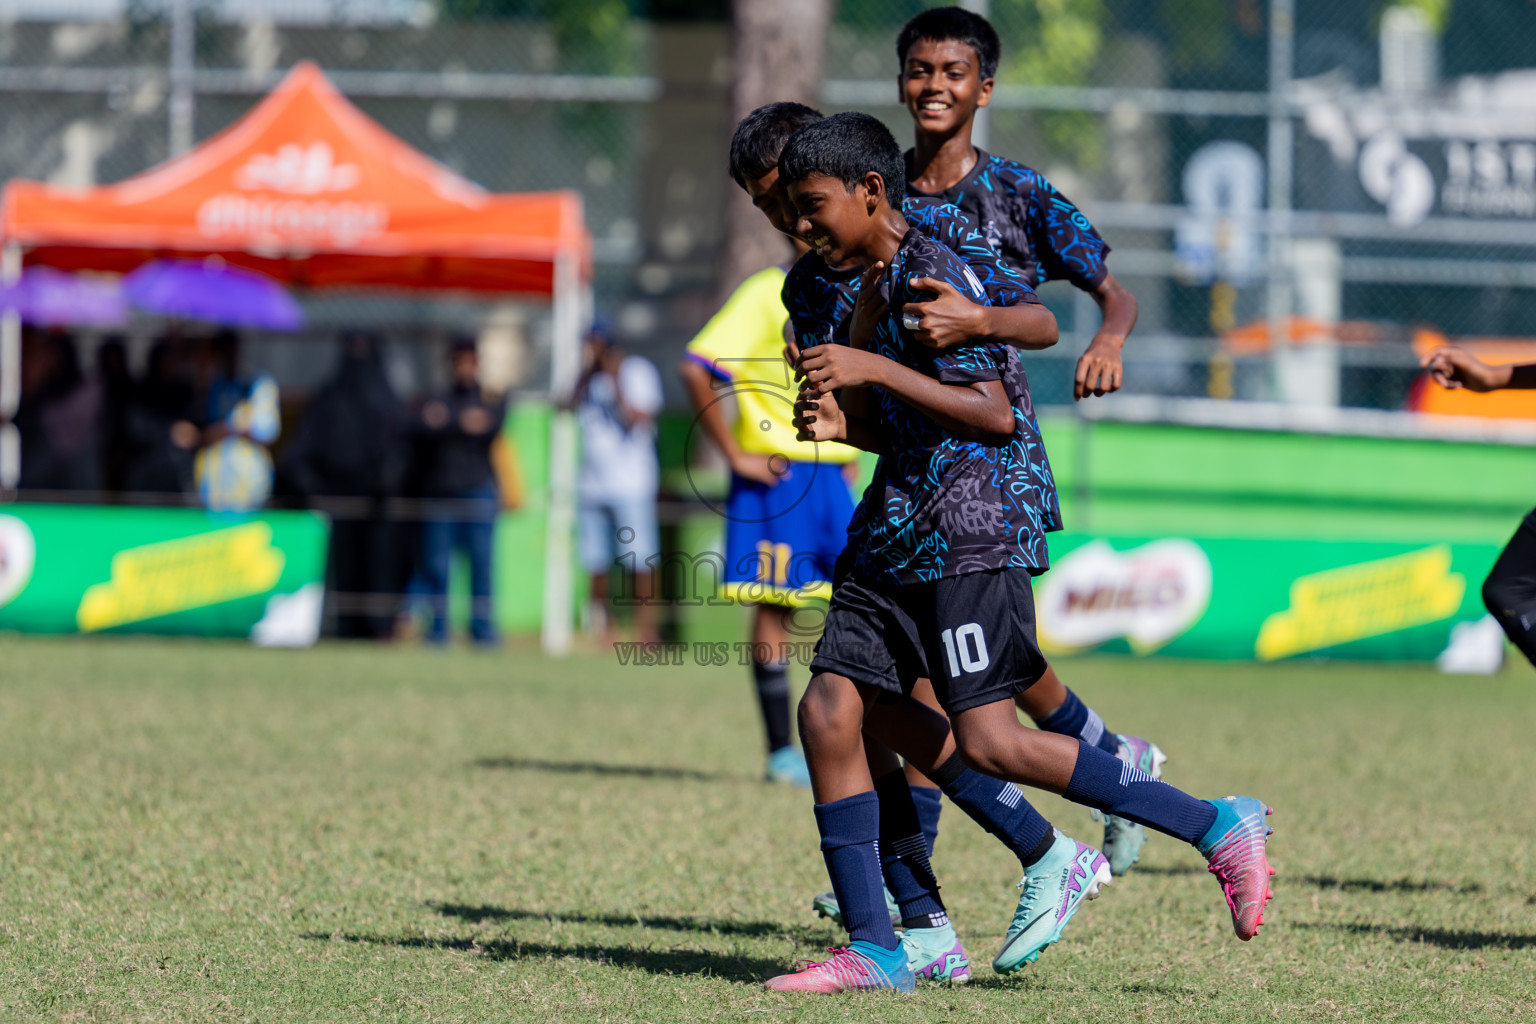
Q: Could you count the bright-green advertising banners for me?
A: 2